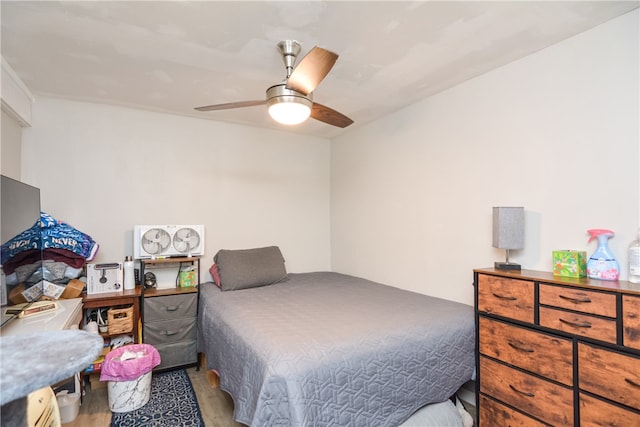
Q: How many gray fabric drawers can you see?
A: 3